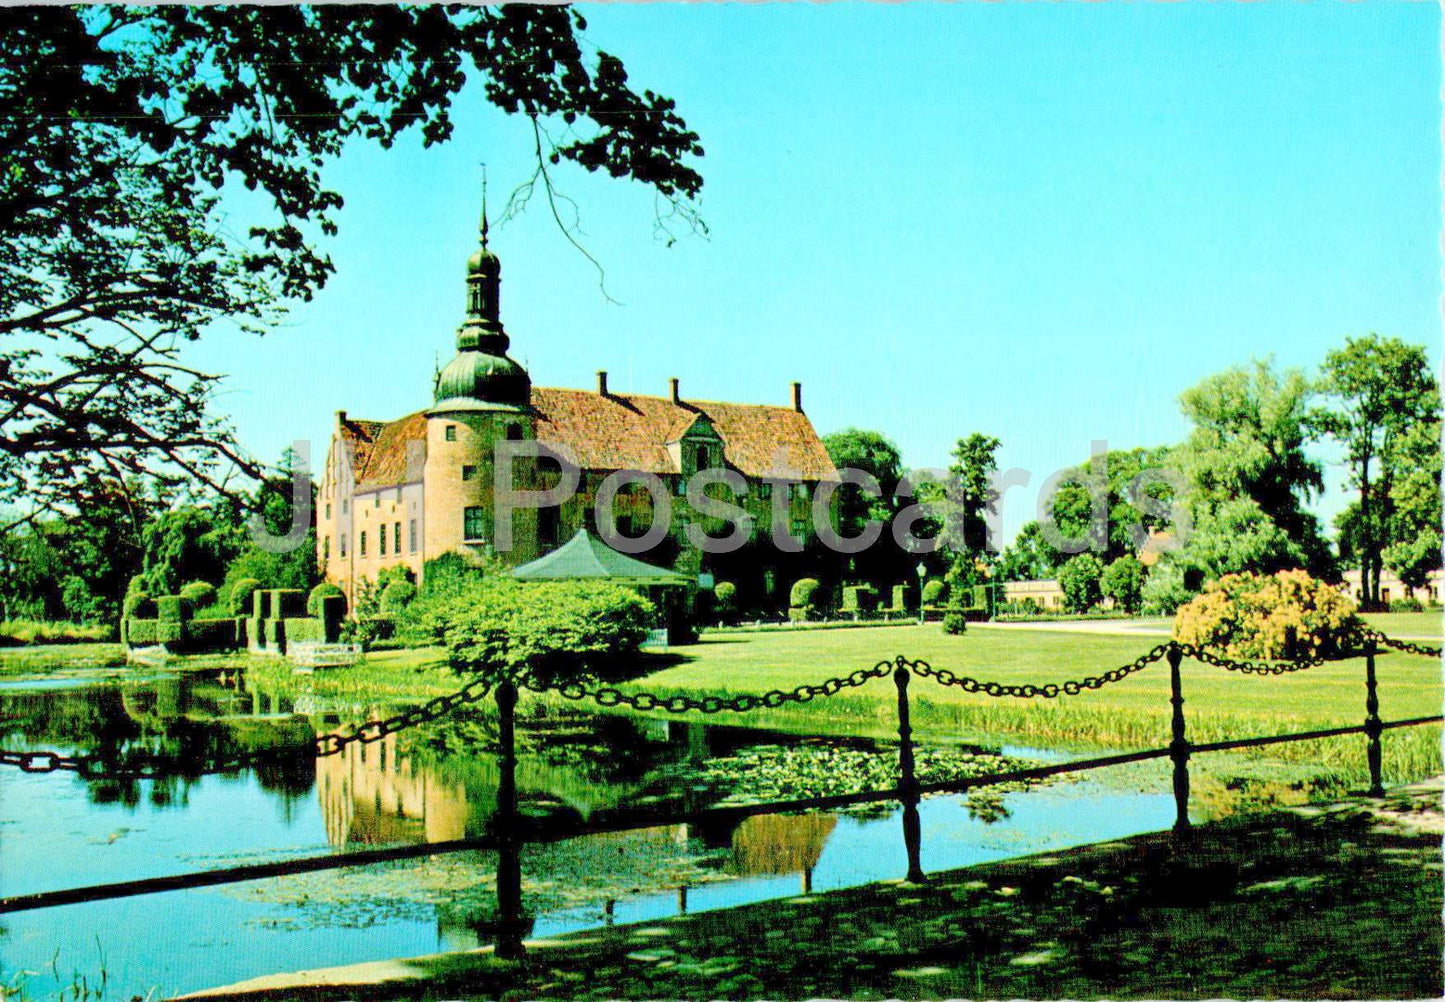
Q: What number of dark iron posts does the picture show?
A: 4